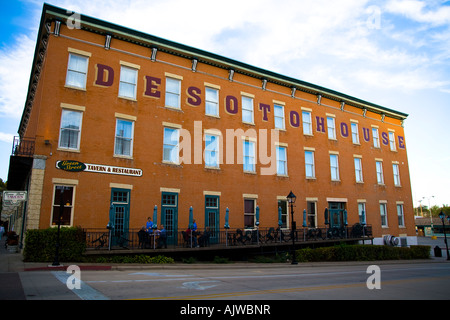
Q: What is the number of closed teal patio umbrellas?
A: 10